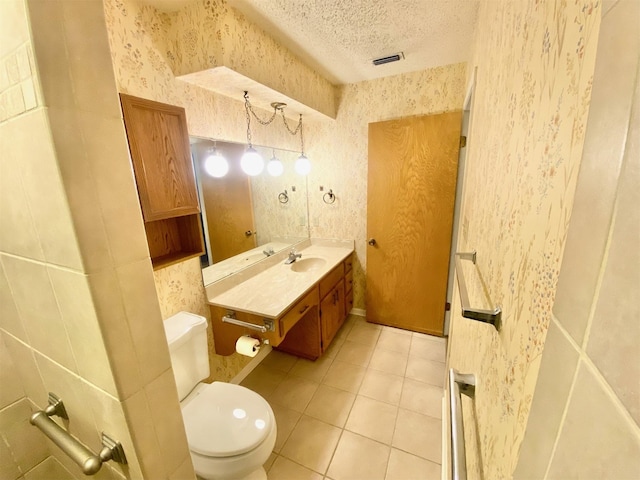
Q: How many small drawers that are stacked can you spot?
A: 3